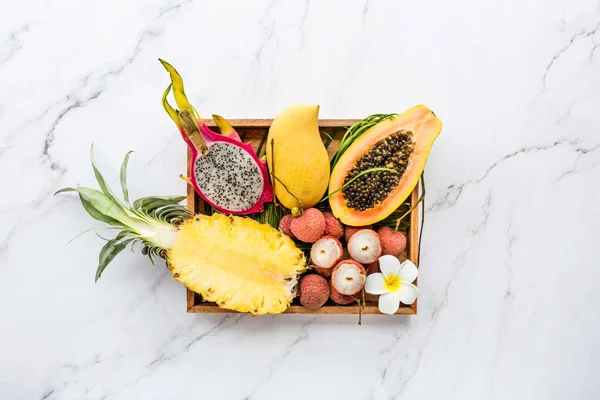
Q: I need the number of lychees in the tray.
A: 12